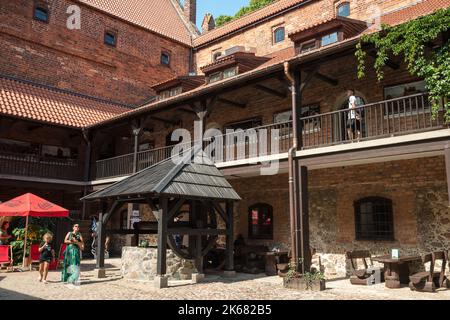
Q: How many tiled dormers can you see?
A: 3